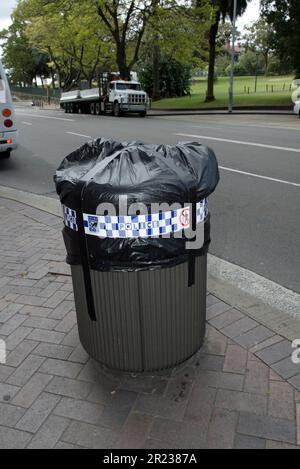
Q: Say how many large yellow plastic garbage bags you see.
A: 0